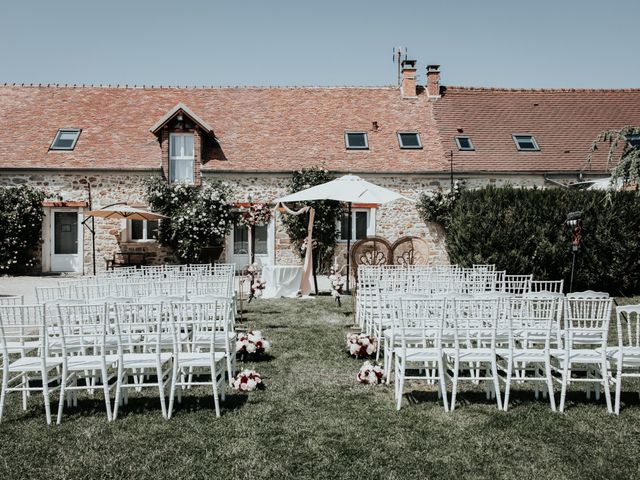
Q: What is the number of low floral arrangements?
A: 4